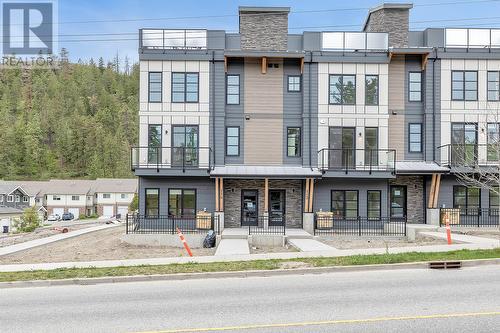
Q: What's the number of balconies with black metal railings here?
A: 3